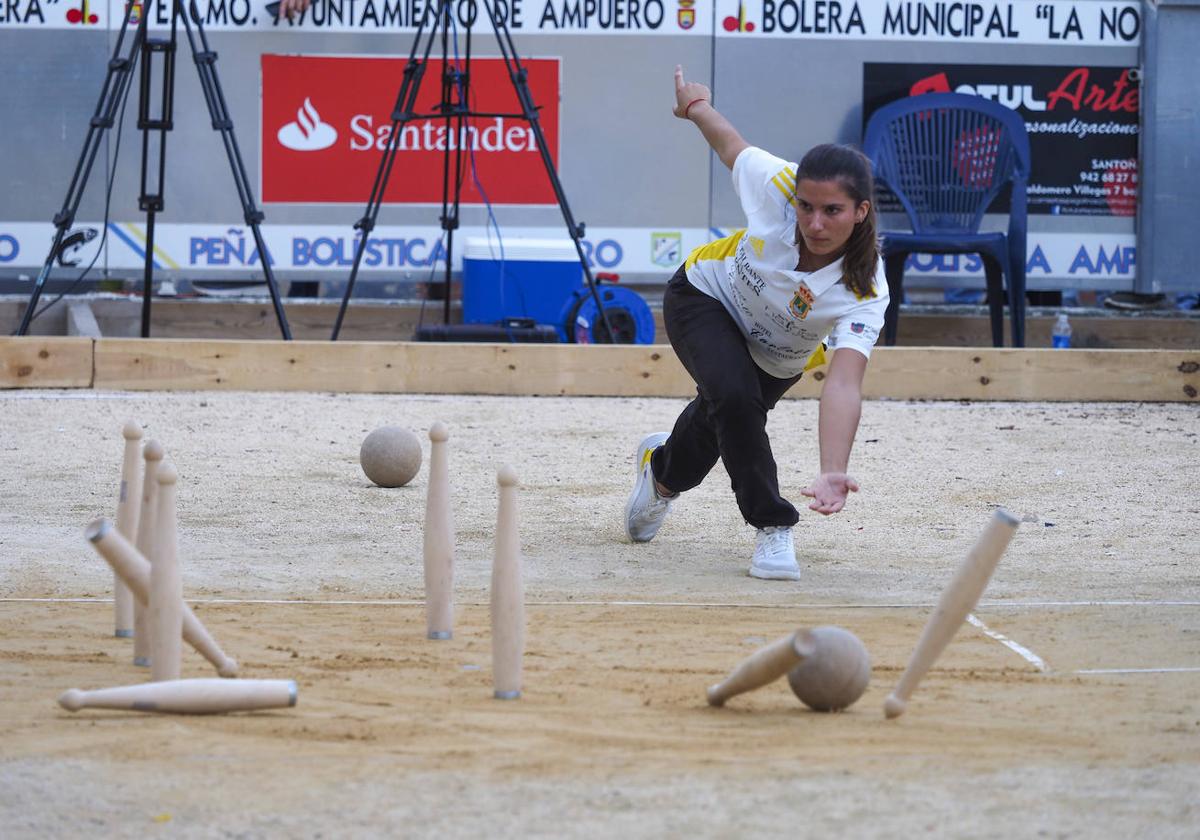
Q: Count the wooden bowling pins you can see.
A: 9